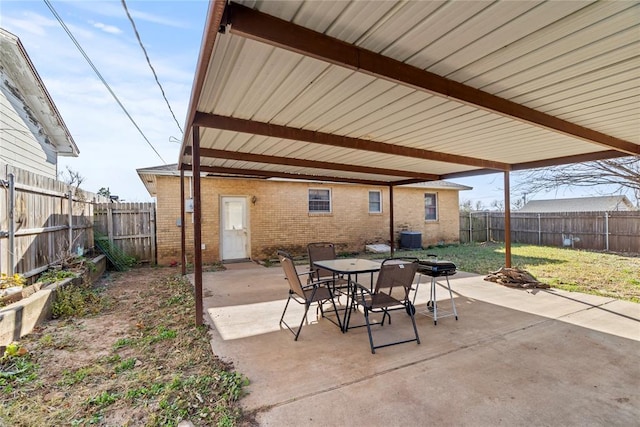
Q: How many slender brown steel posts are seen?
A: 4